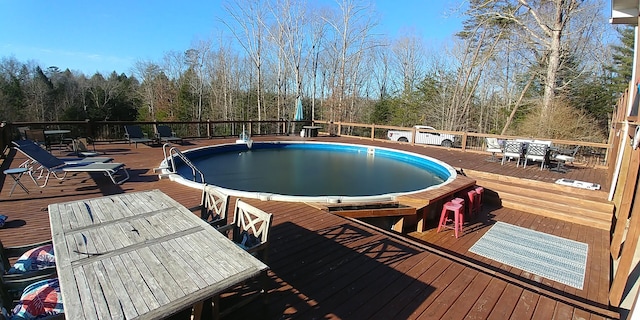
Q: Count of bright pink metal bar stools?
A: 4